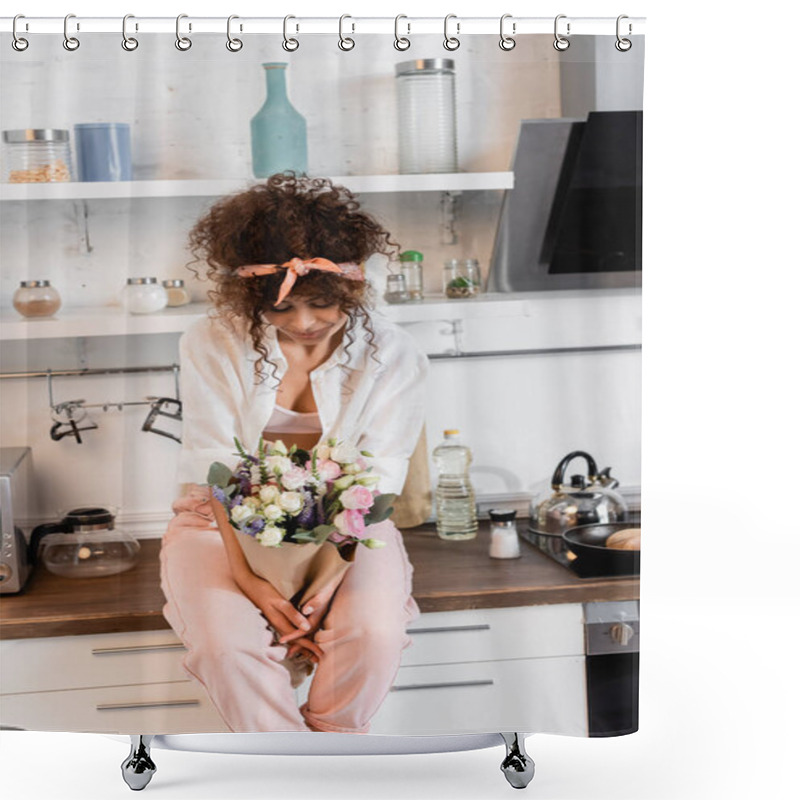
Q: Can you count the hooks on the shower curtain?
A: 12